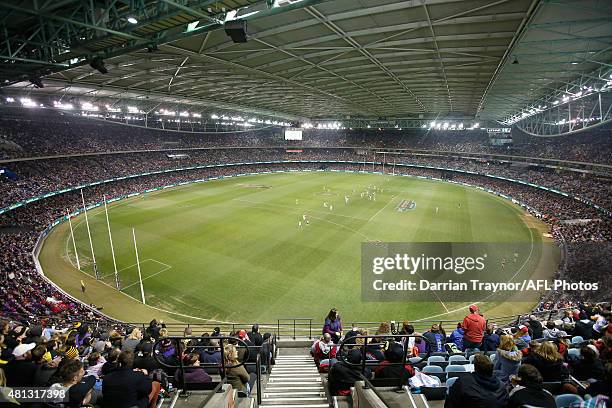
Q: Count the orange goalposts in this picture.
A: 0